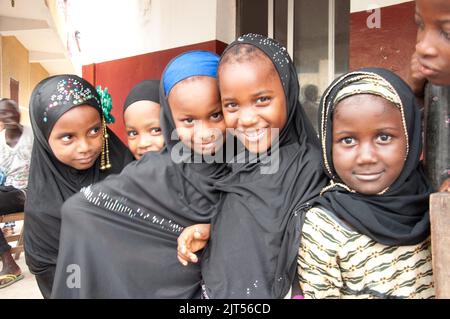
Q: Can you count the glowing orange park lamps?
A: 0